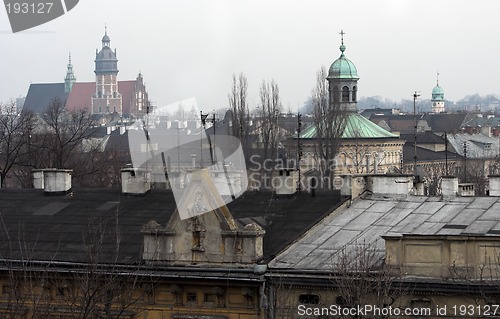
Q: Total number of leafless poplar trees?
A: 3